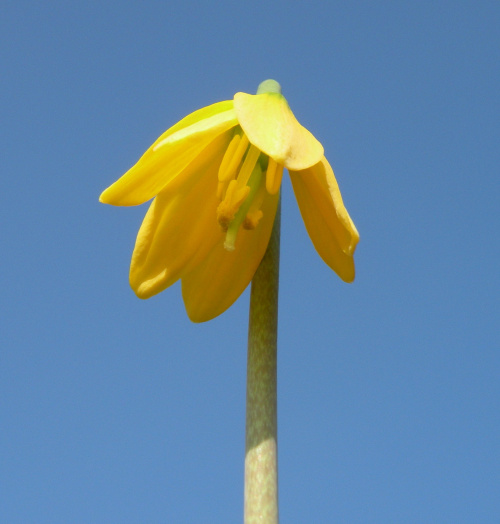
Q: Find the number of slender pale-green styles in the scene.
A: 1